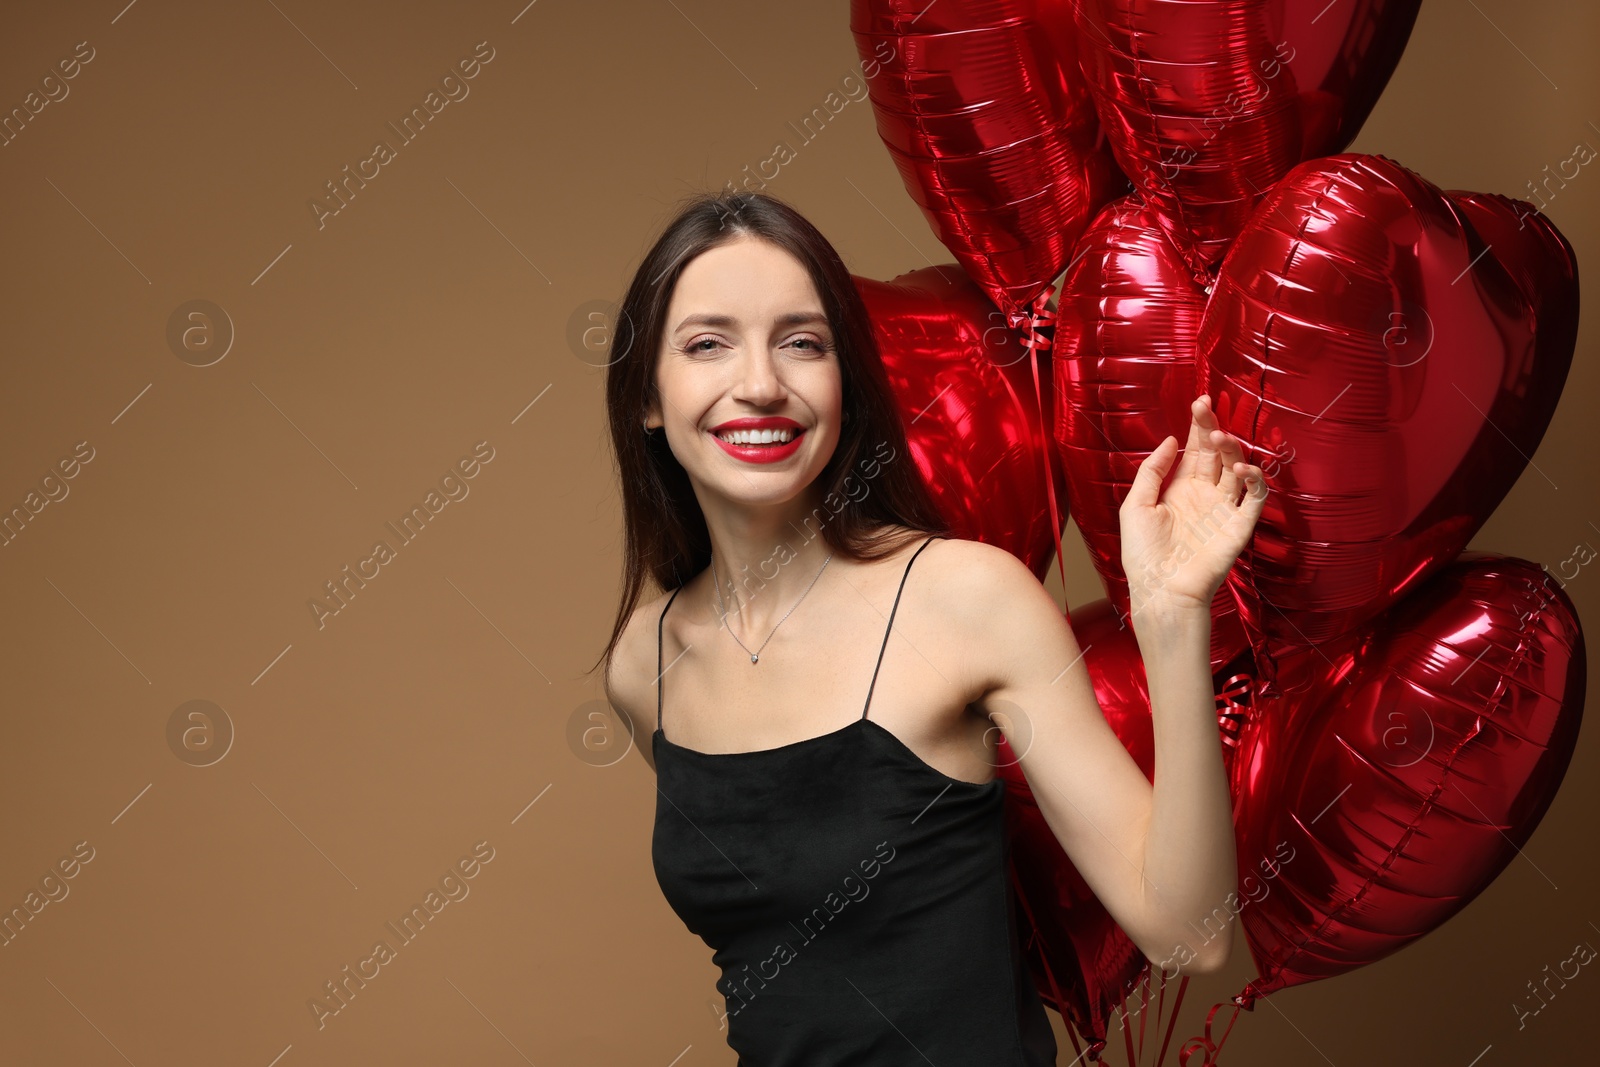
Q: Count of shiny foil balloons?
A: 7